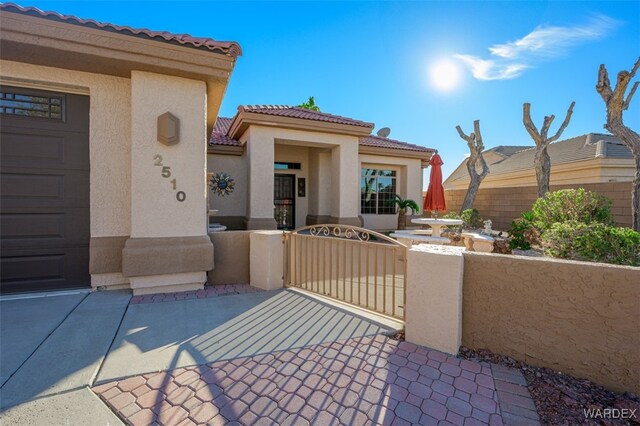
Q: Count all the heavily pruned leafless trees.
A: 3